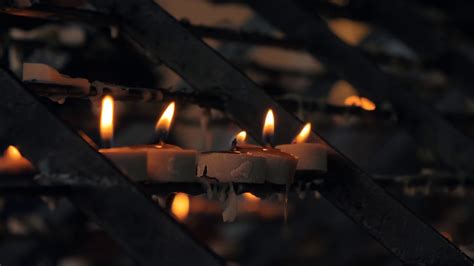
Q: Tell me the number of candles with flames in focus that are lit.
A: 5